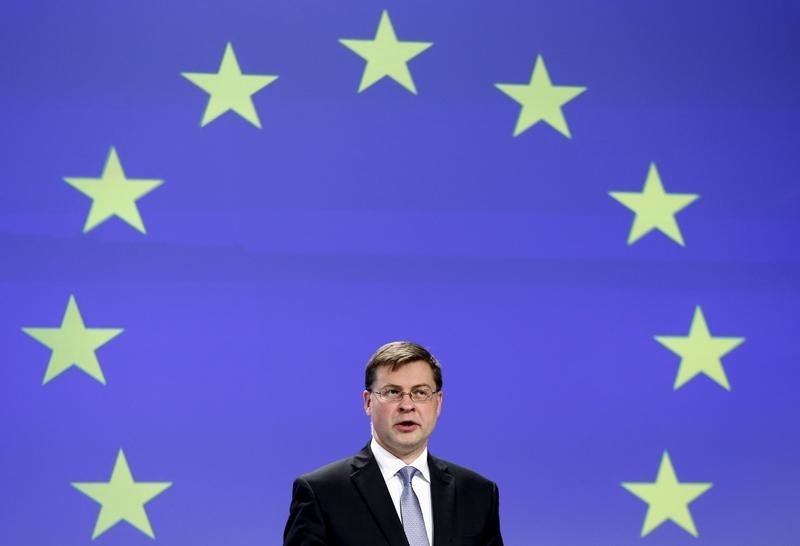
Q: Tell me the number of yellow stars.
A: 9